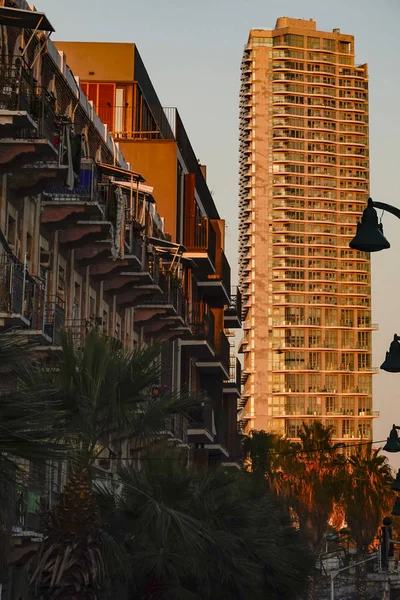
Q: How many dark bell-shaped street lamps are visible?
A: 5